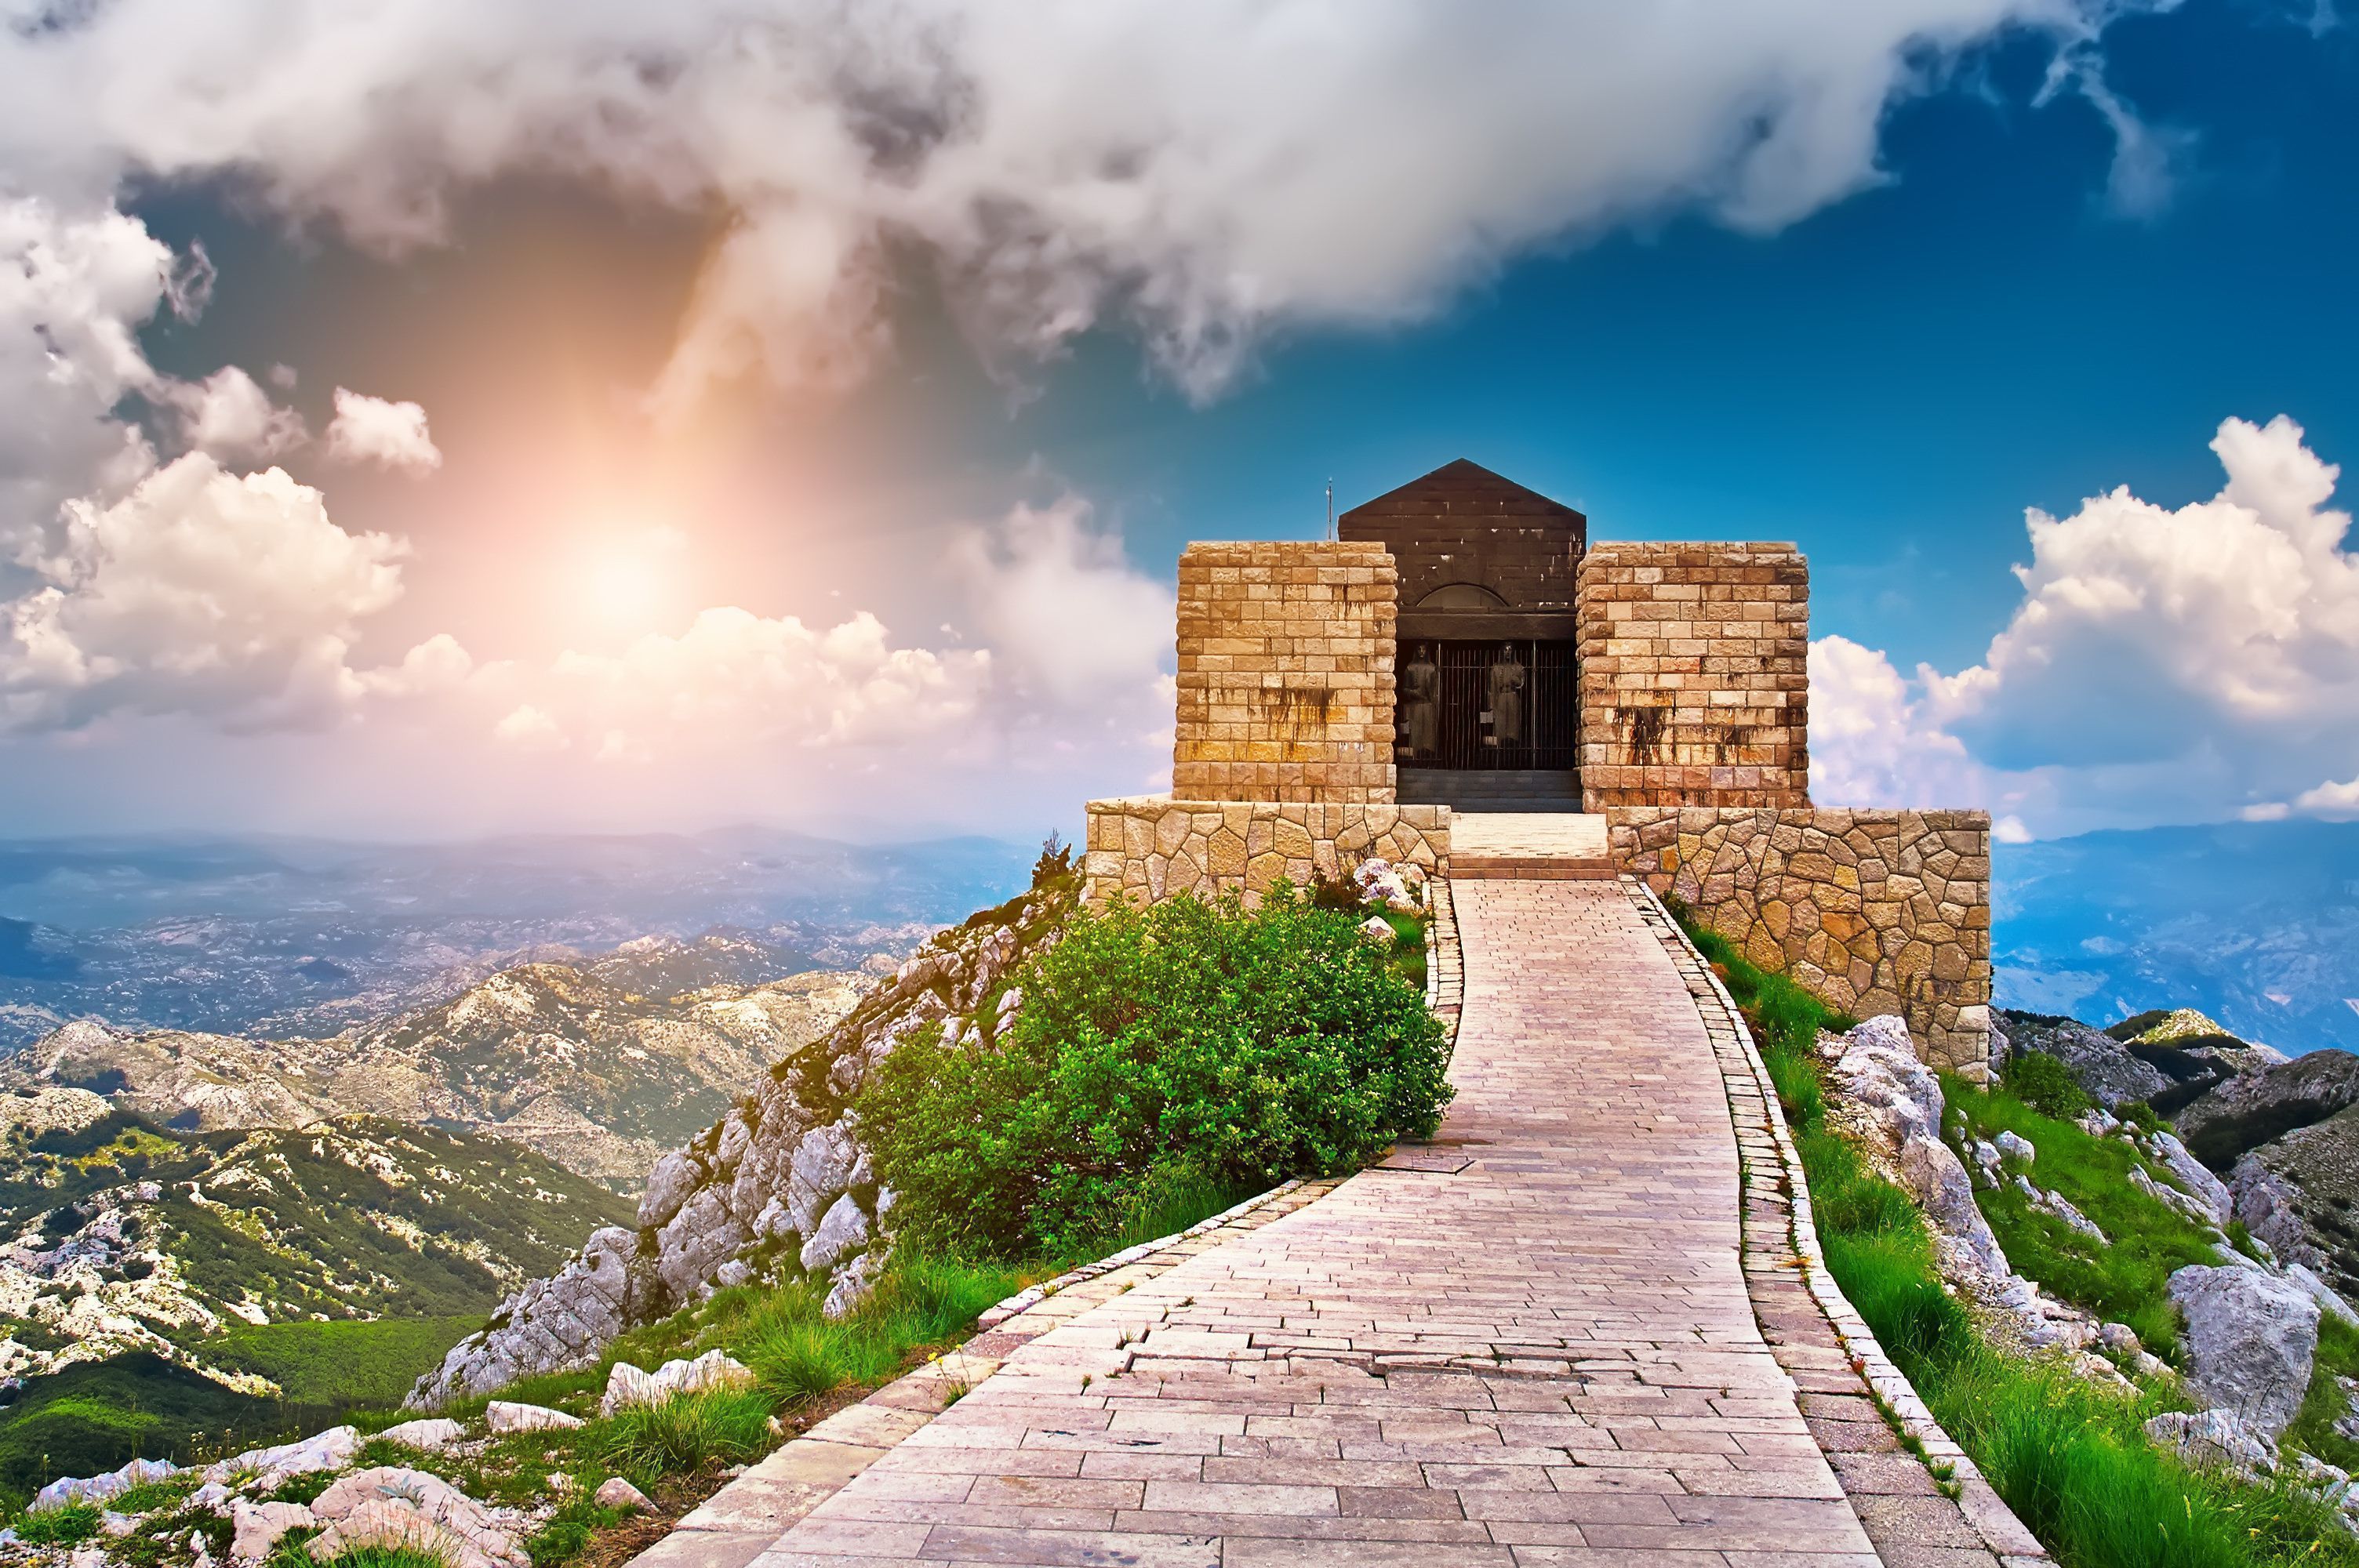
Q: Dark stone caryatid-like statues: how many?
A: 2